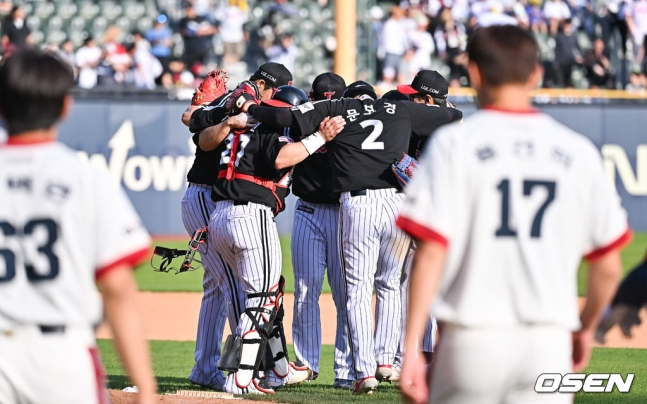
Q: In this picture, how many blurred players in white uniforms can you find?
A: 2